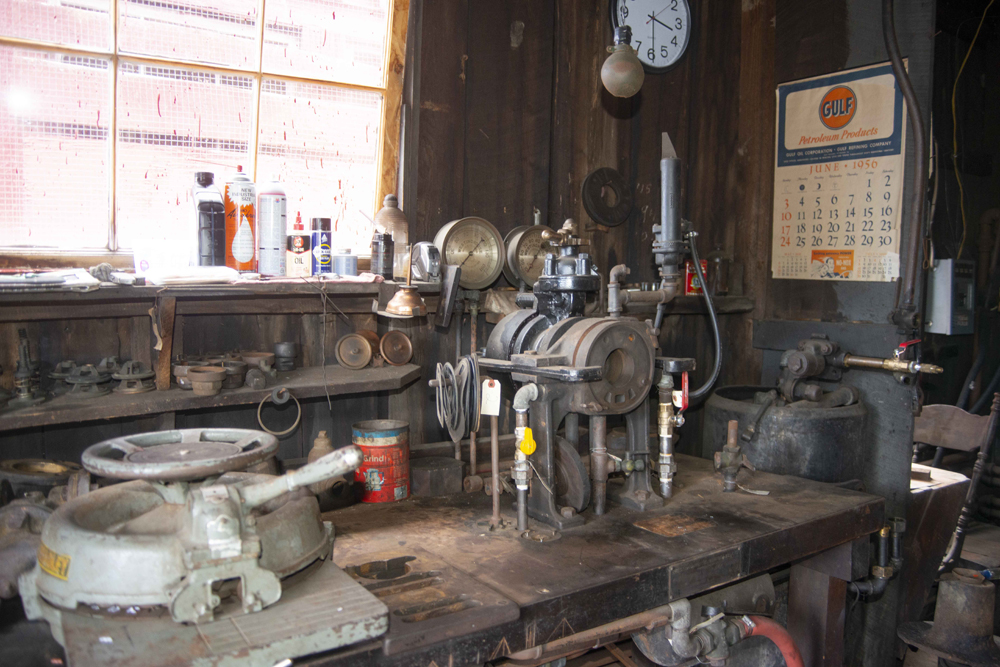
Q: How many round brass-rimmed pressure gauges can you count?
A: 2